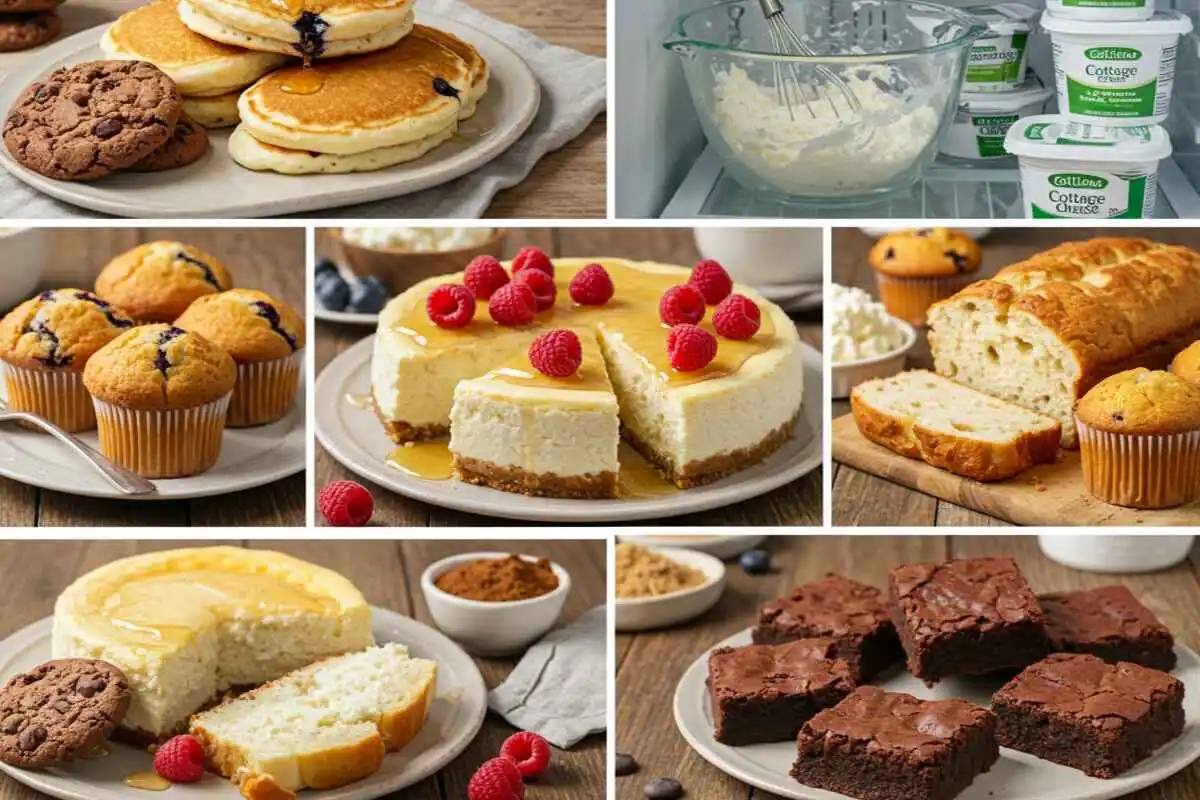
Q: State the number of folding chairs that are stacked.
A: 0